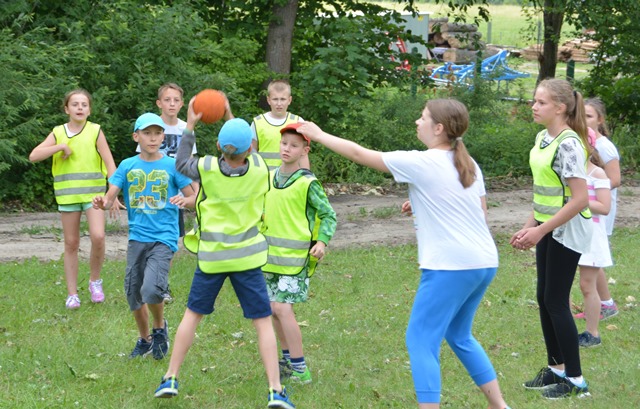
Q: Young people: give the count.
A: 10